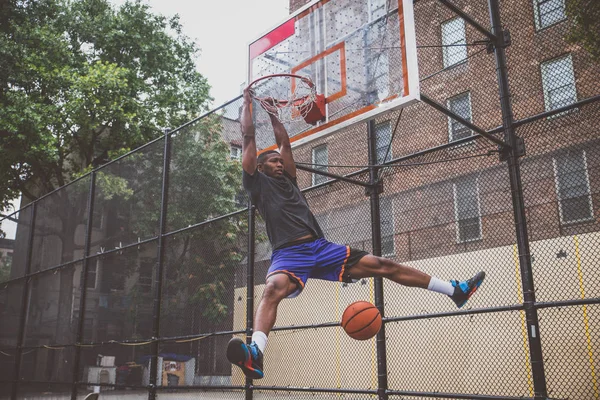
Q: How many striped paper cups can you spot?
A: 0